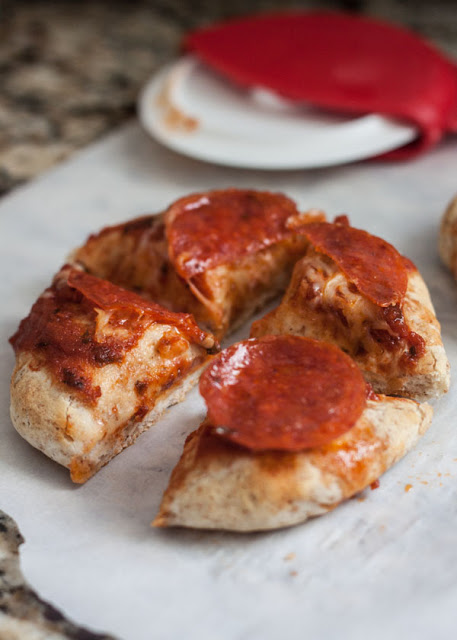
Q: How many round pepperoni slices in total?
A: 4